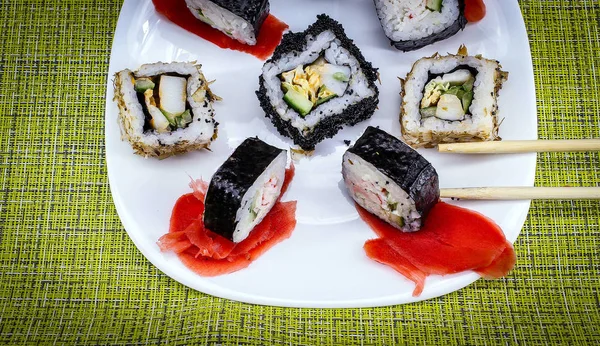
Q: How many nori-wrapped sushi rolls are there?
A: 4